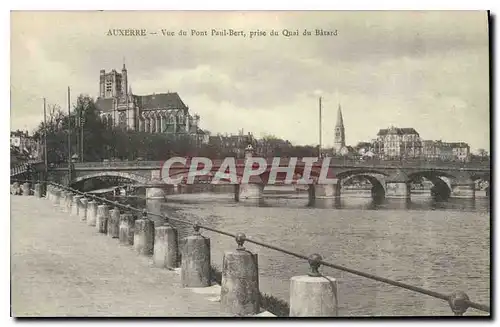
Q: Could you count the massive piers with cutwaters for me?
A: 5